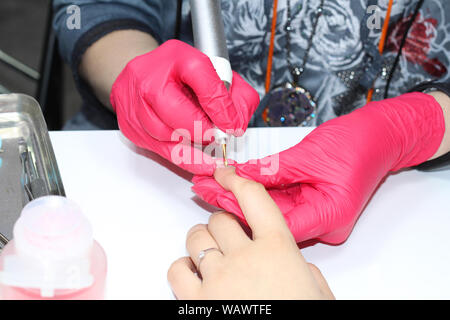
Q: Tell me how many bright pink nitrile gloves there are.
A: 2